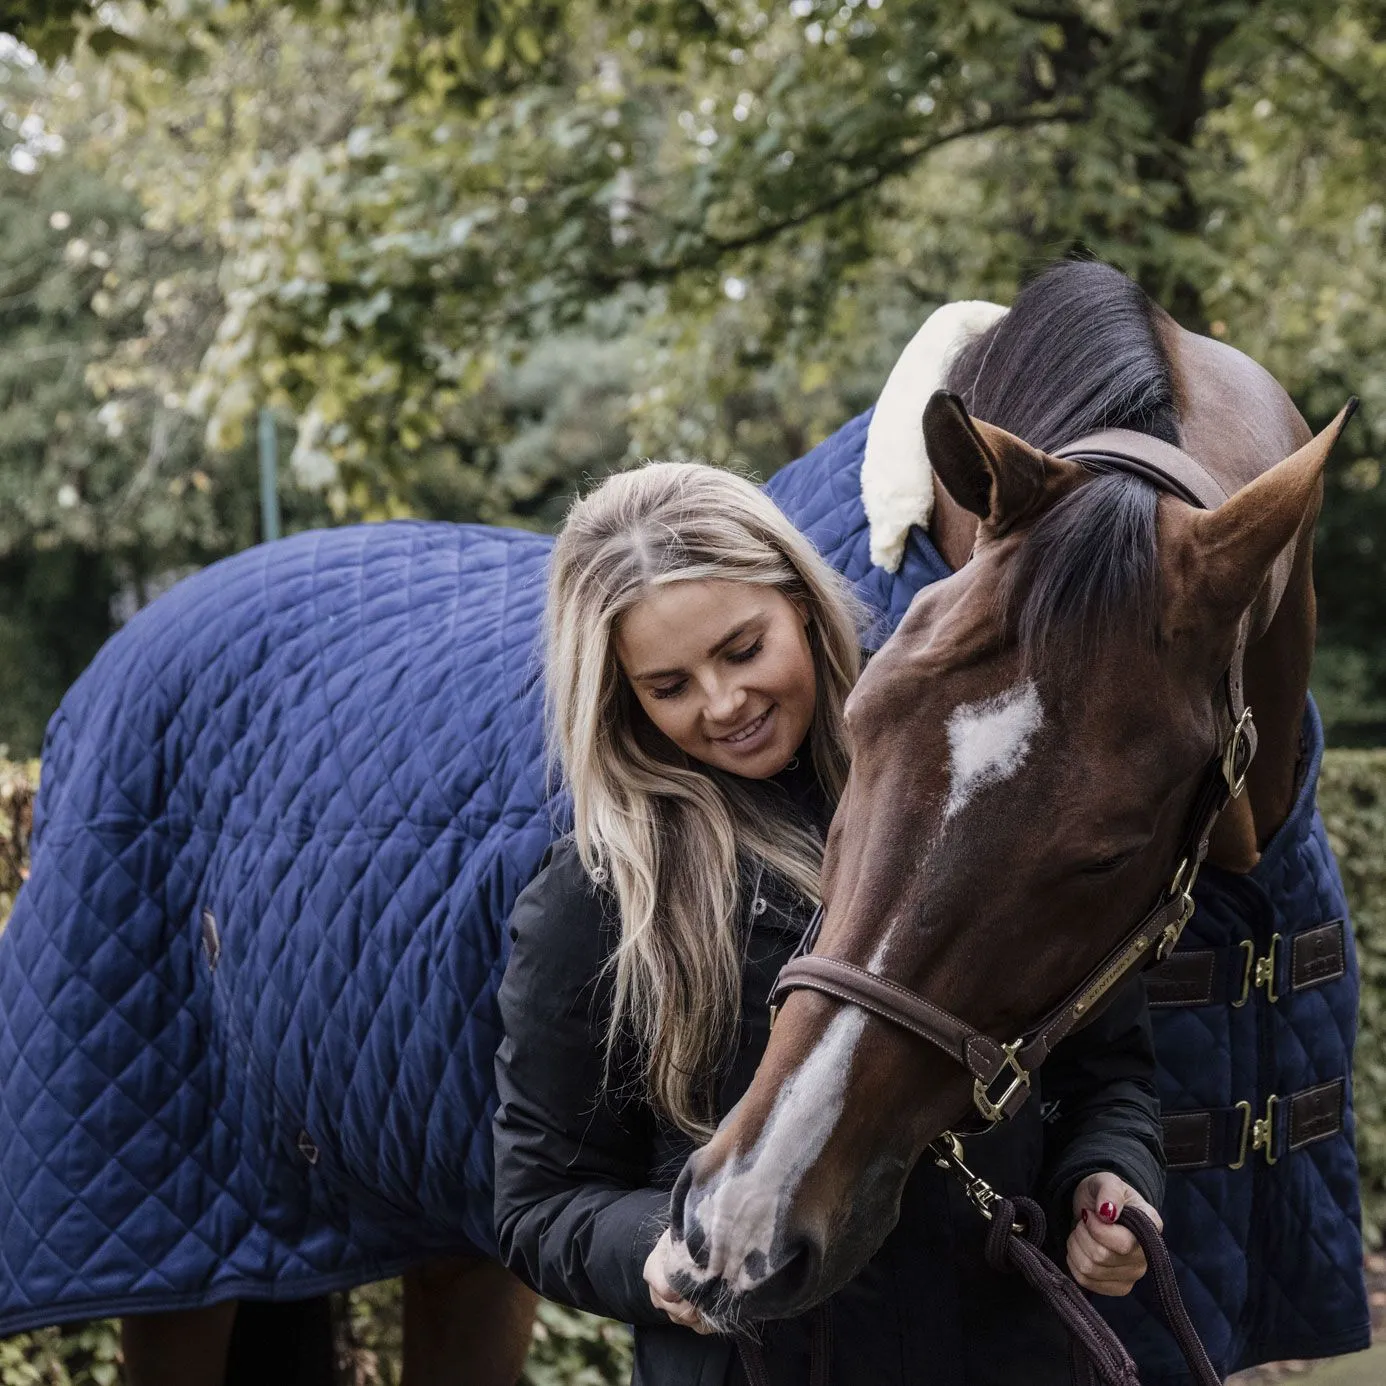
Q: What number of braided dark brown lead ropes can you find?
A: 1